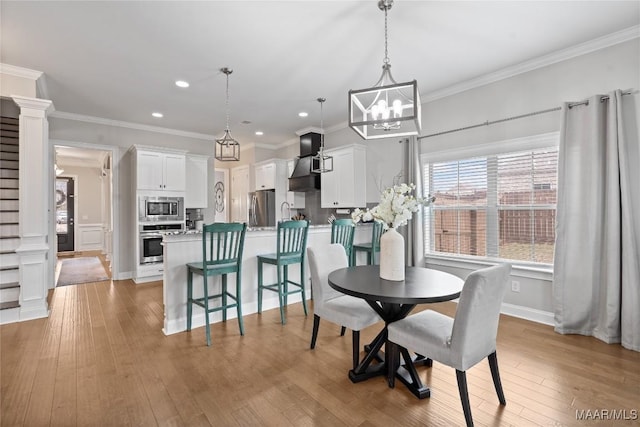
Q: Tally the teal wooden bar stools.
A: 4